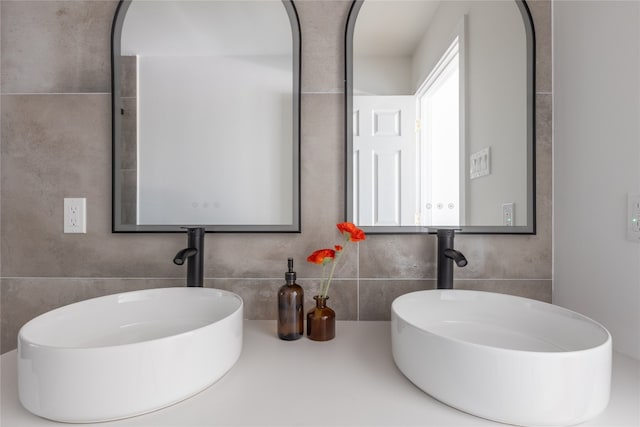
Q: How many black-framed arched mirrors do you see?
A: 2